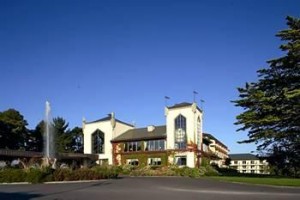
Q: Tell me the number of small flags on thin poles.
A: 3